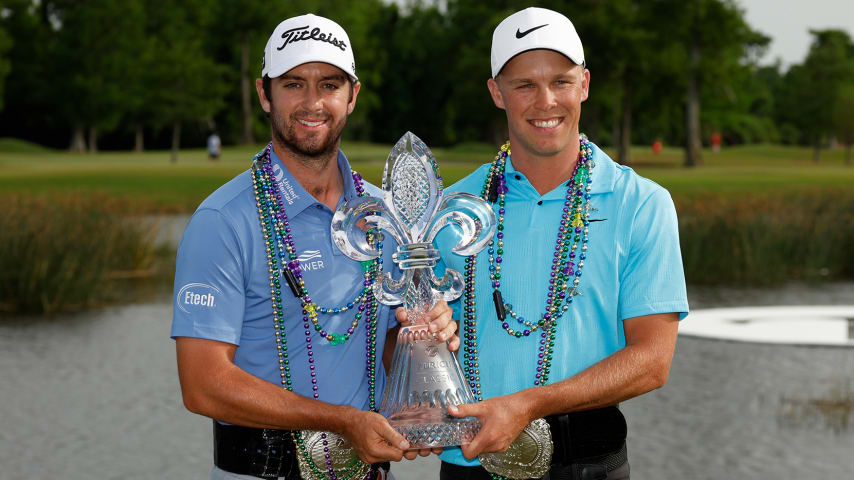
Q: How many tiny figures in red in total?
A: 2